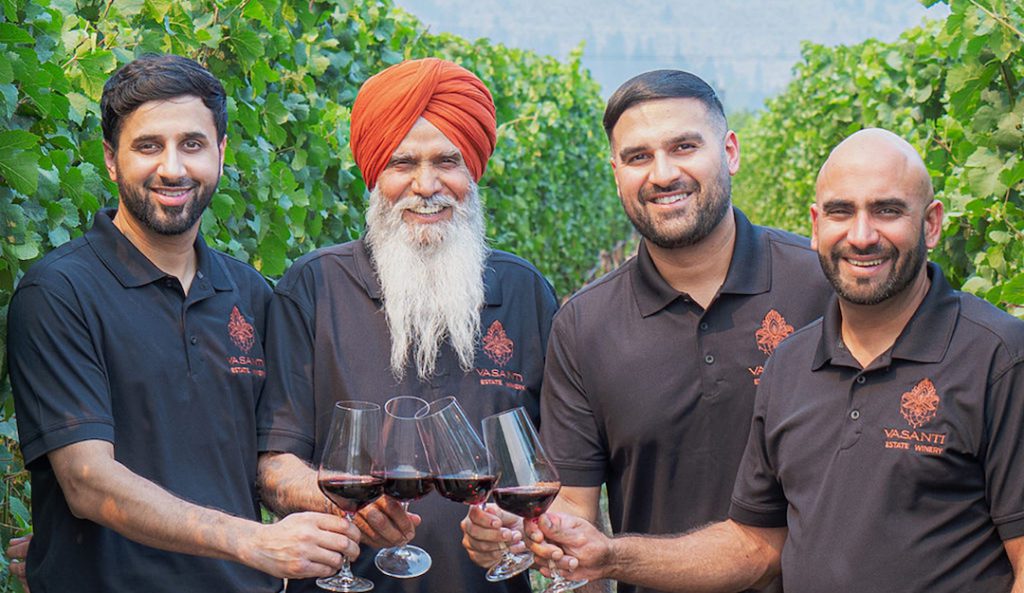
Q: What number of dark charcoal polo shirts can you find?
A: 4